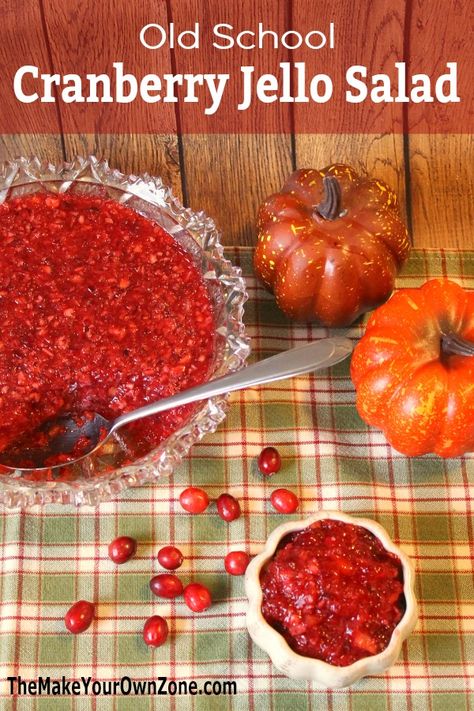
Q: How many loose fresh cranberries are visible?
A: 11